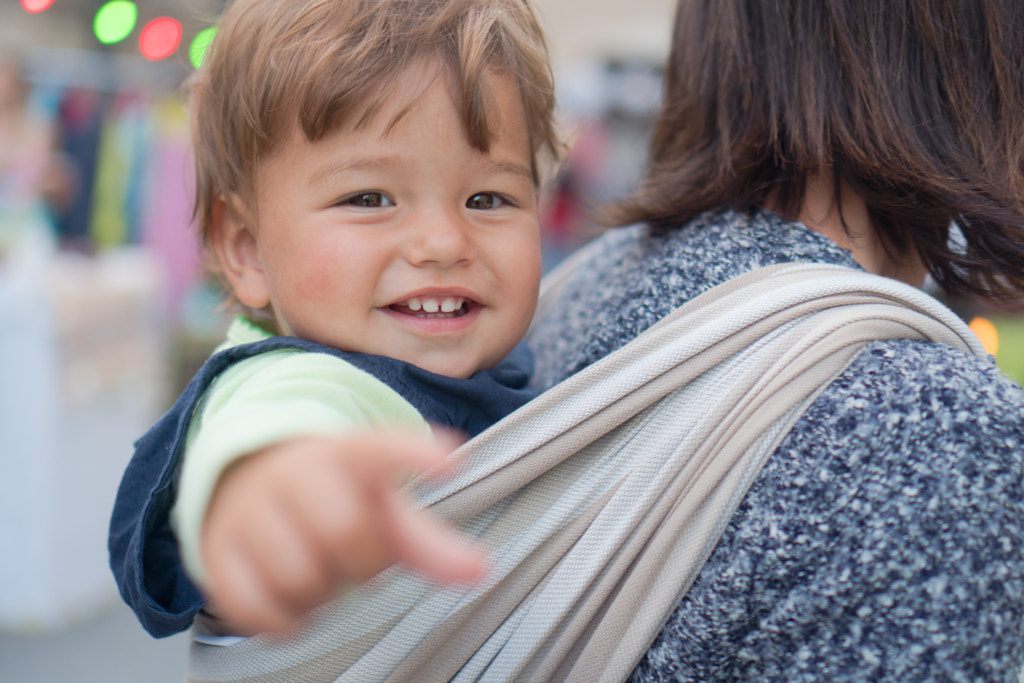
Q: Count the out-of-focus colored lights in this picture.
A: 5